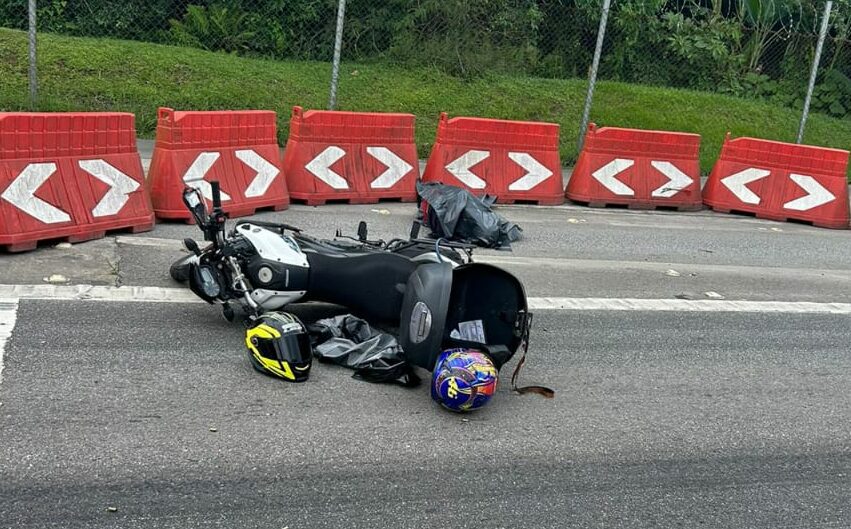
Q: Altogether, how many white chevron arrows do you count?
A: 12